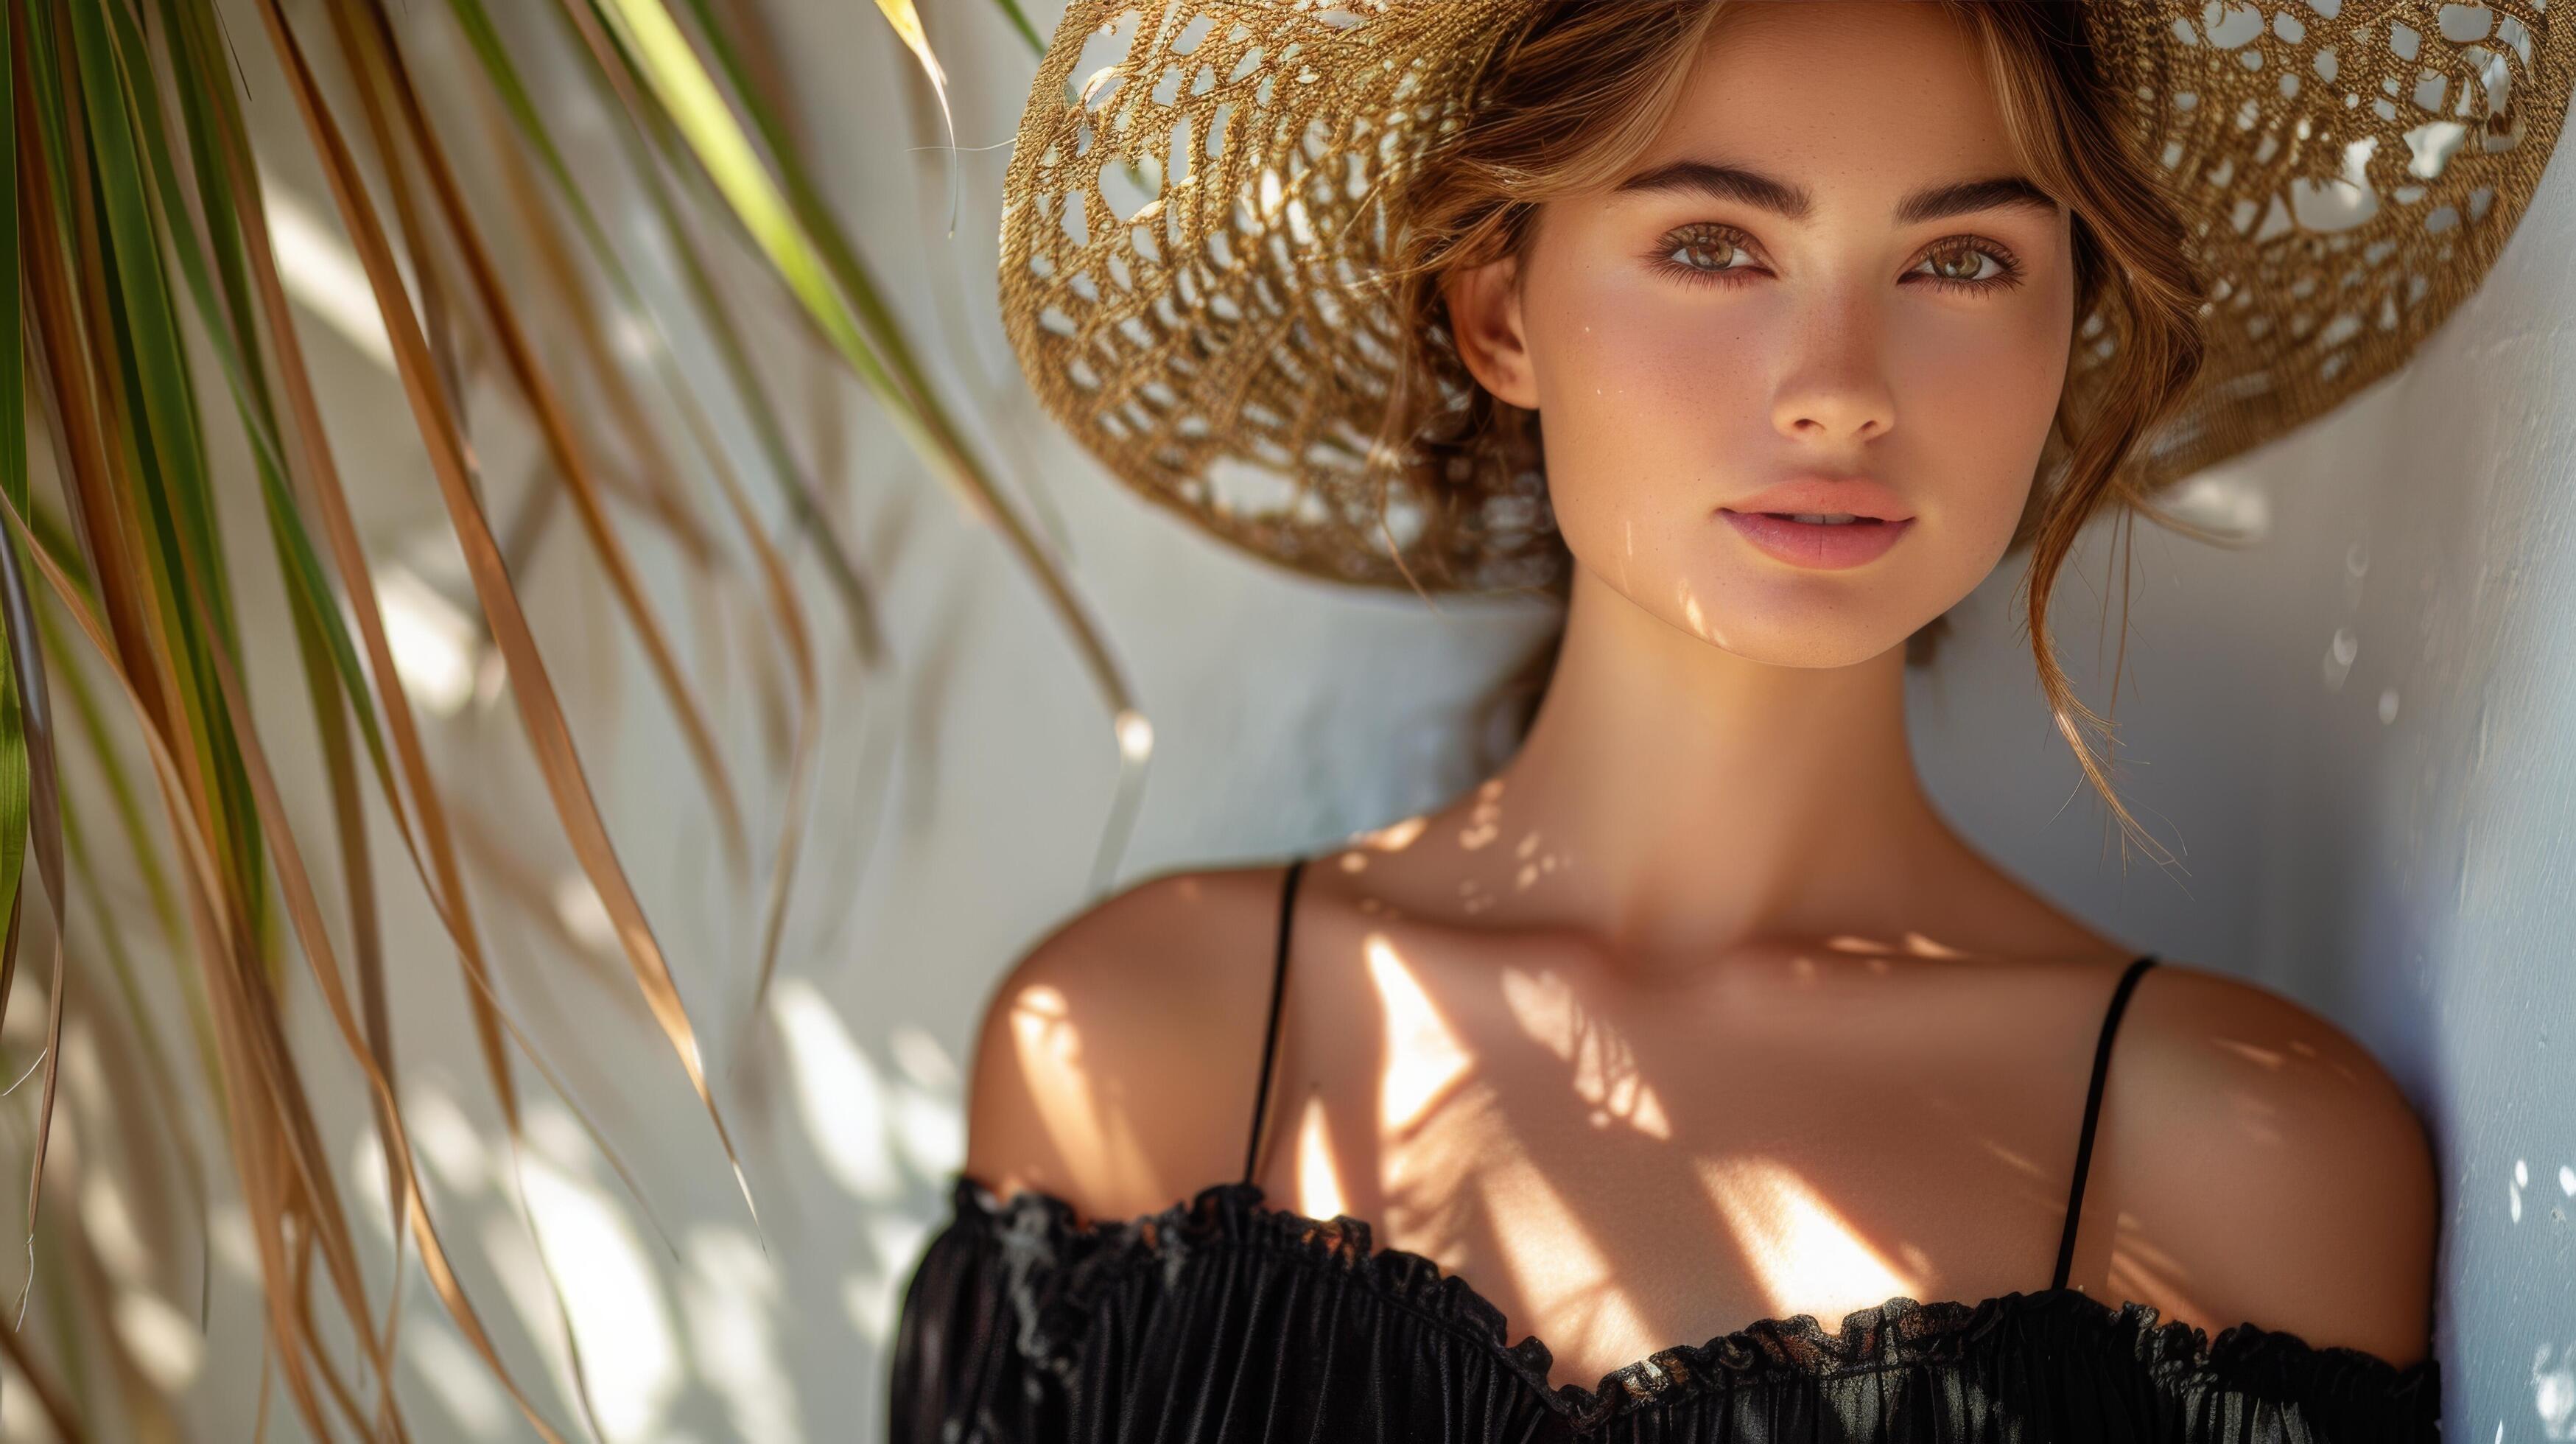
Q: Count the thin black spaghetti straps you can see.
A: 2